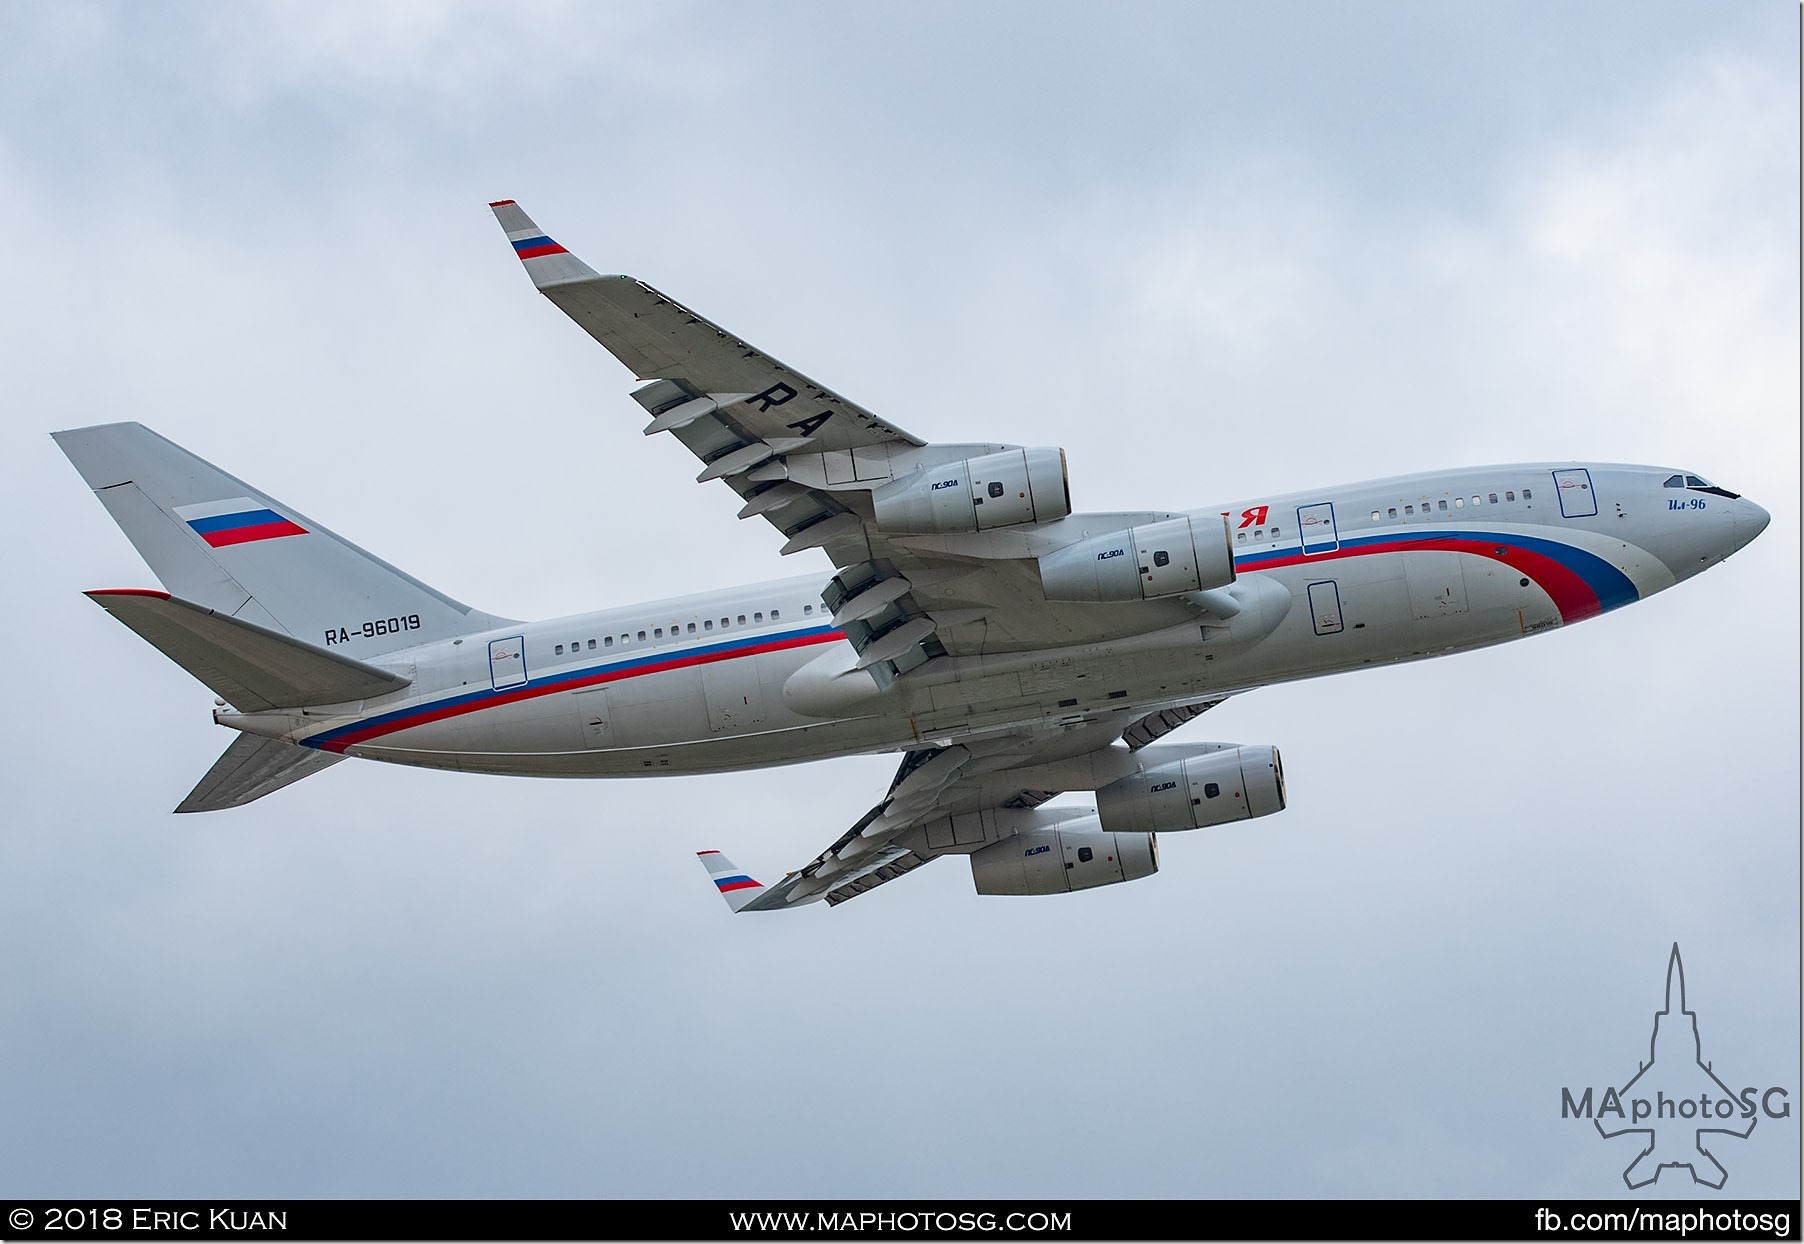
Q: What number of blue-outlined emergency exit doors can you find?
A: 4